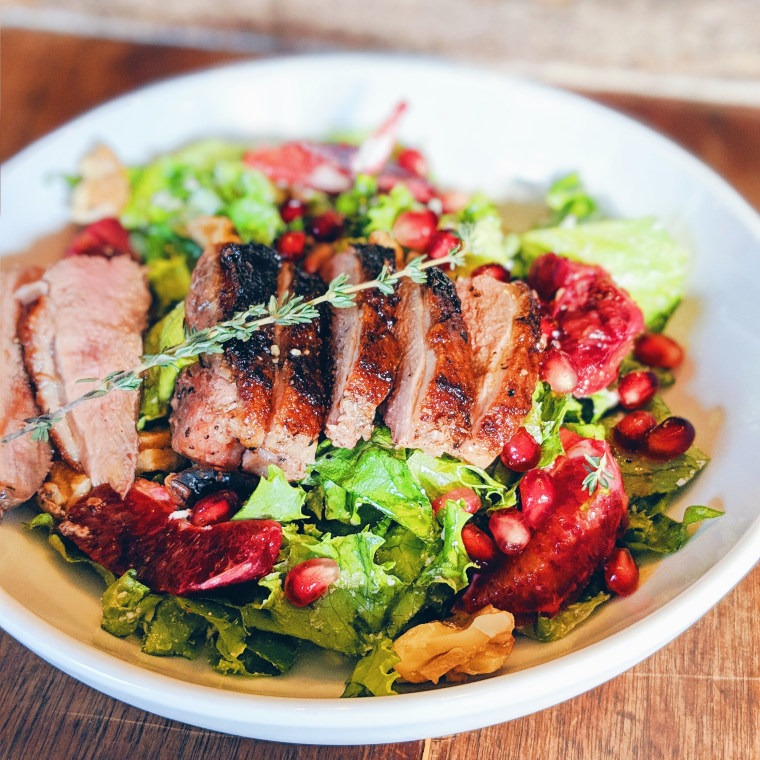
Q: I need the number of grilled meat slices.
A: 7